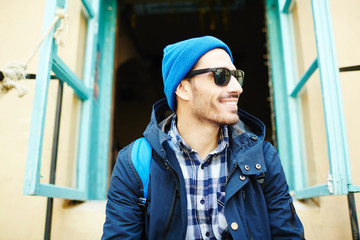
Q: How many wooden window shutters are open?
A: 2